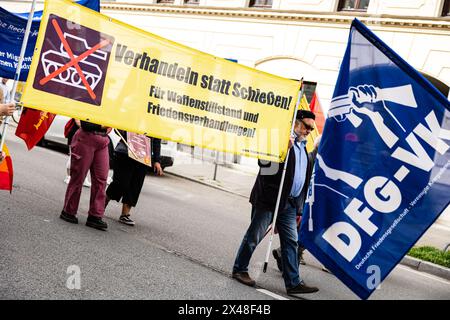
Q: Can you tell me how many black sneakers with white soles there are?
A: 1